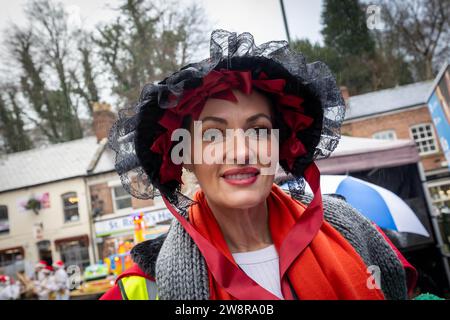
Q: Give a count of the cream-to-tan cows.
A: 0